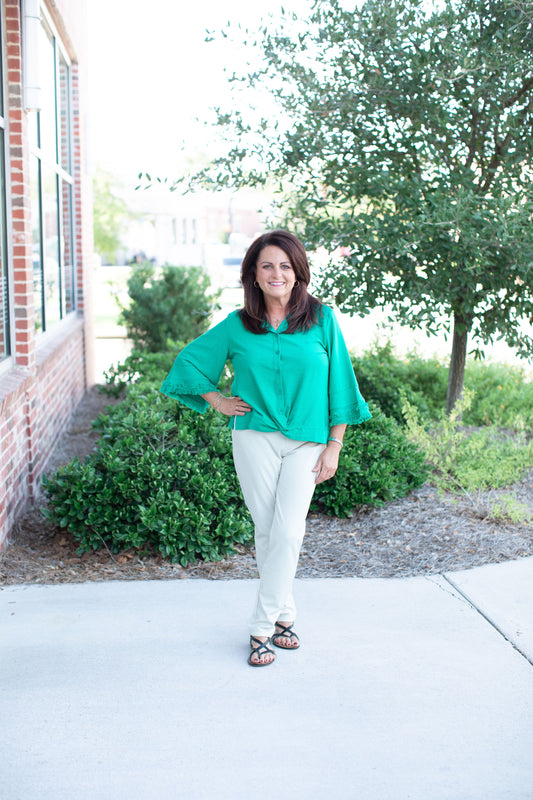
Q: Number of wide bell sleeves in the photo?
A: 2